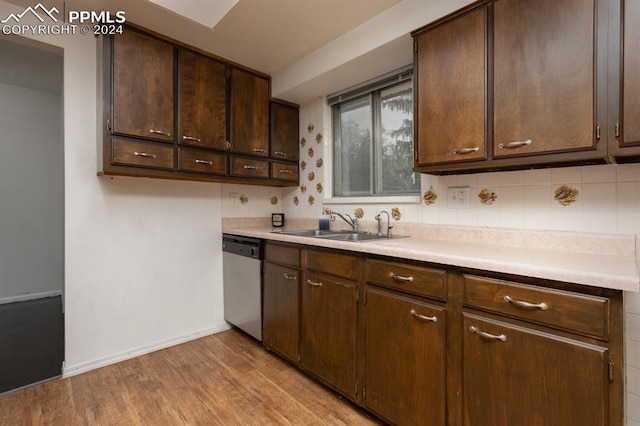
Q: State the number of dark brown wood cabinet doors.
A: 11